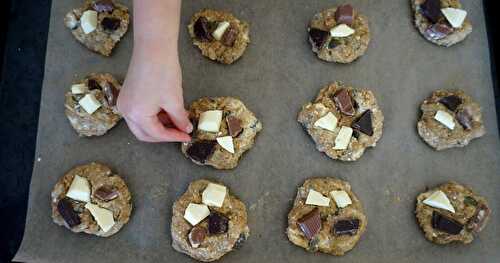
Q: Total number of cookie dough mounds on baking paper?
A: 12